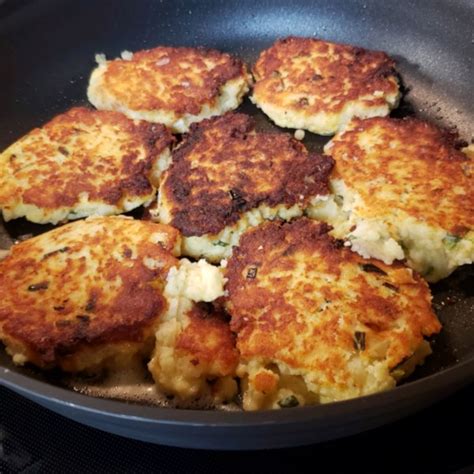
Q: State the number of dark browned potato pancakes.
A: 1